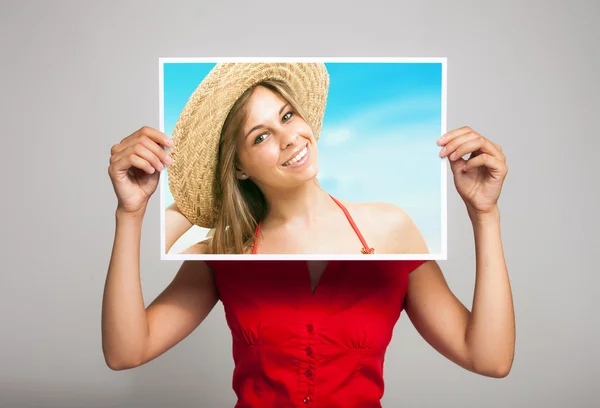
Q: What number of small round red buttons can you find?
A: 4